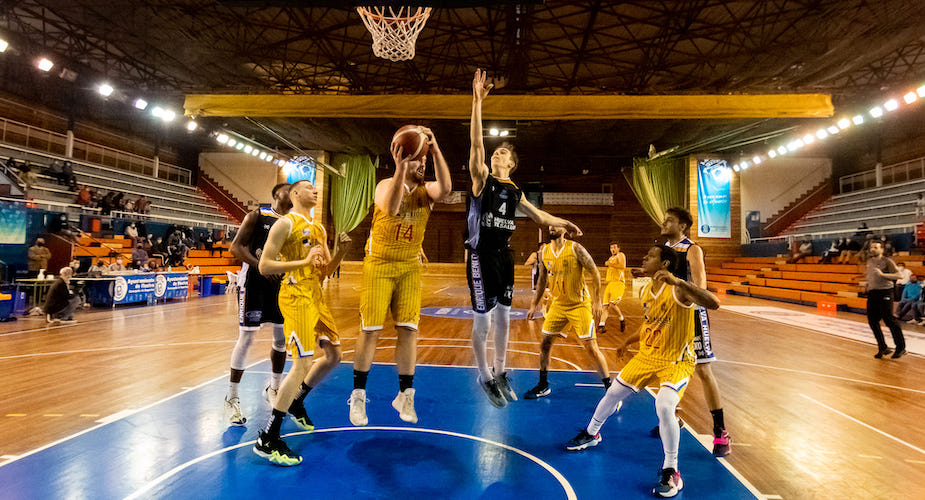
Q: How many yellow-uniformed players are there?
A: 5